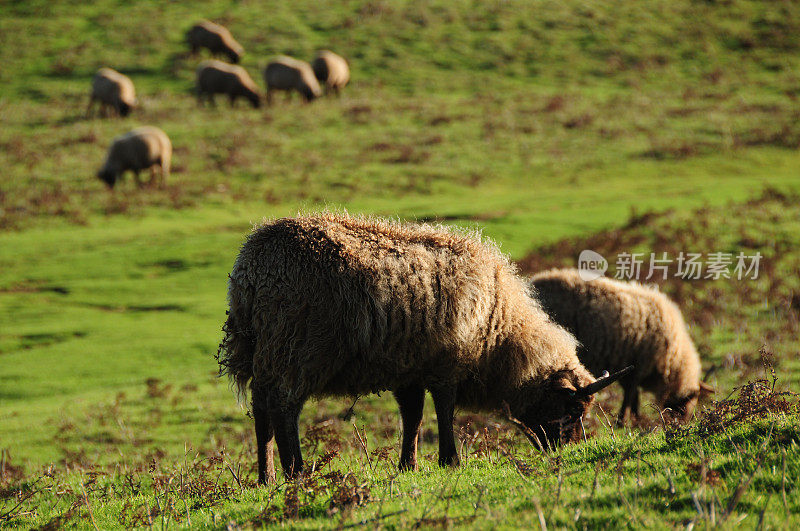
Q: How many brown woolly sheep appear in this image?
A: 8